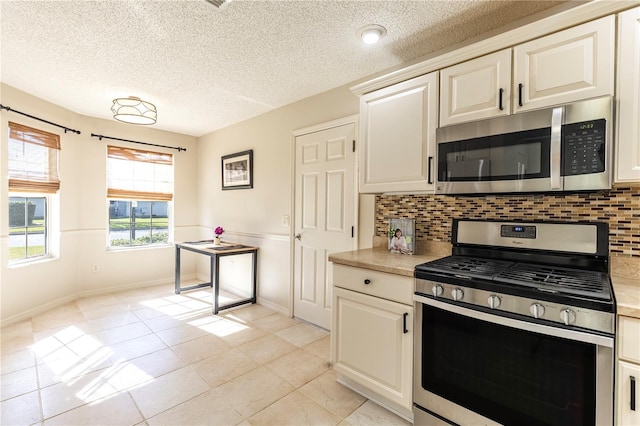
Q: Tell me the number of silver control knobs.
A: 5